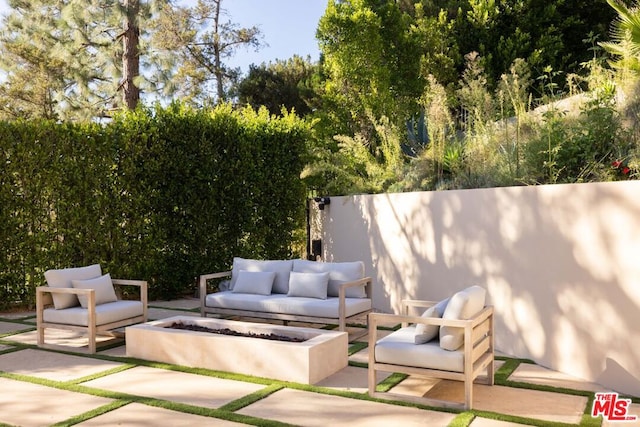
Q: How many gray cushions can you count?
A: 11